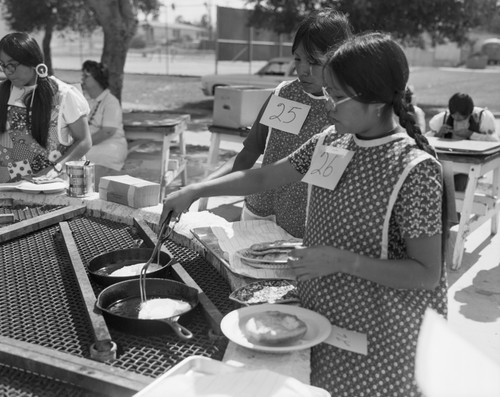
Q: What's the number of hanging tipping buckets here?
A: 0